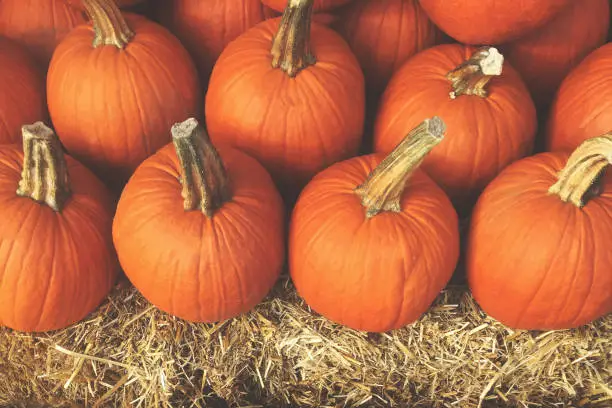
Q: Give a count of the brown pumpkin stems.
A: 7